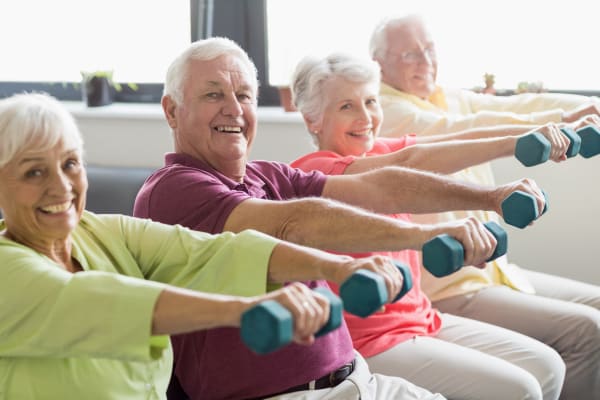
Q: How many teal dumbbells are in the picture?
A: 6